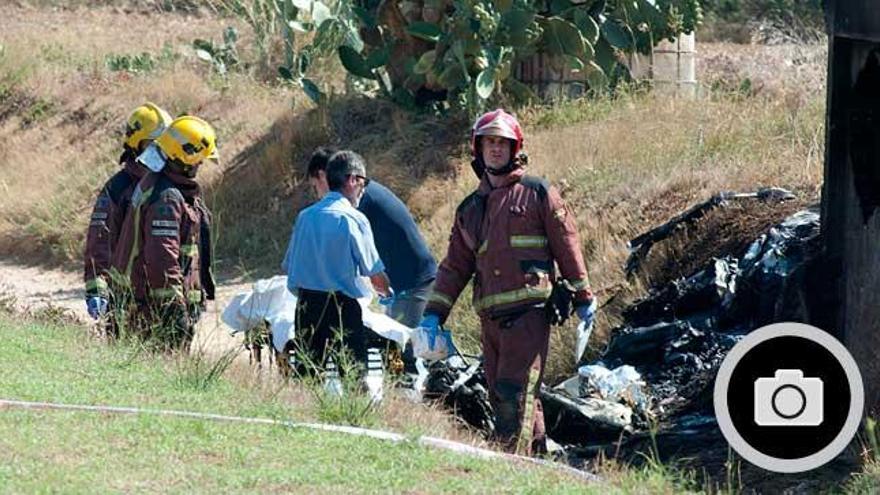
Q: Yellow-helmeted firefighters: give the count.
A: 2